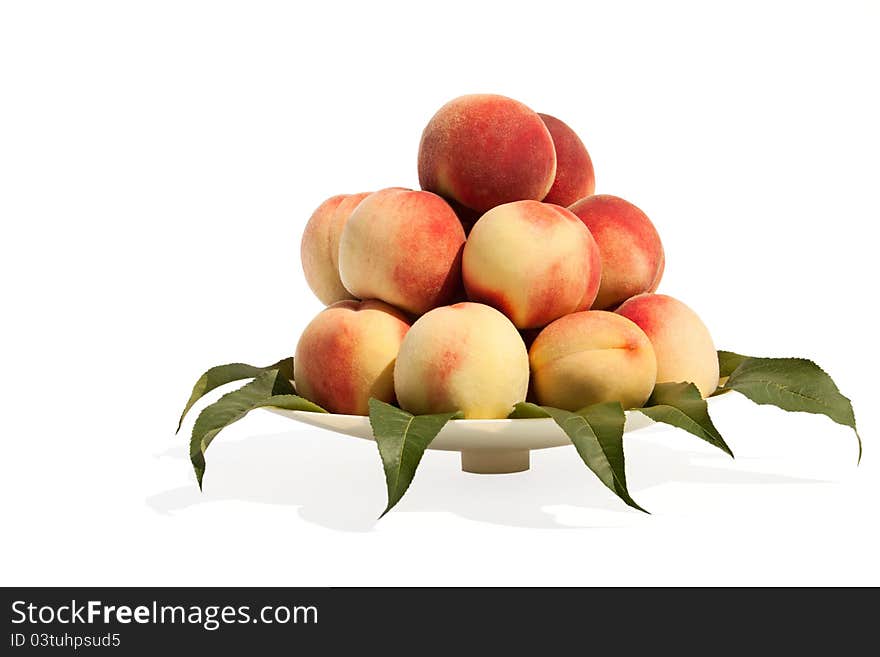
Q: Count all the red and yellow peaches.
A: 10